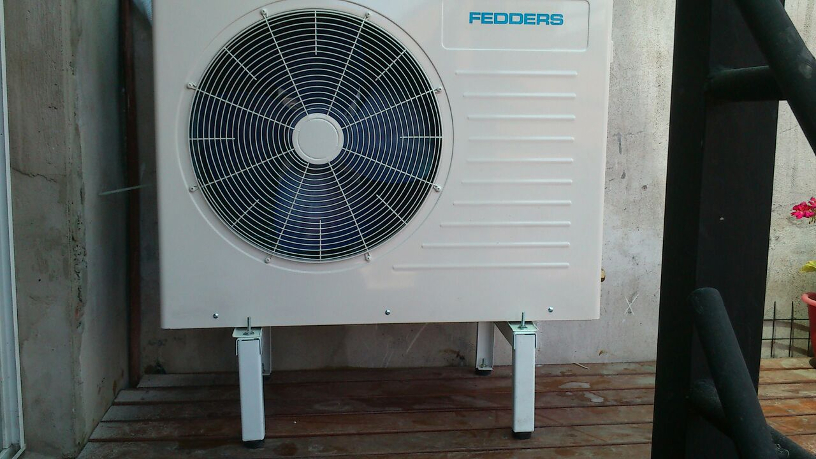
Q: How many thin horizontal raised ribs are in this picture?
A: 10